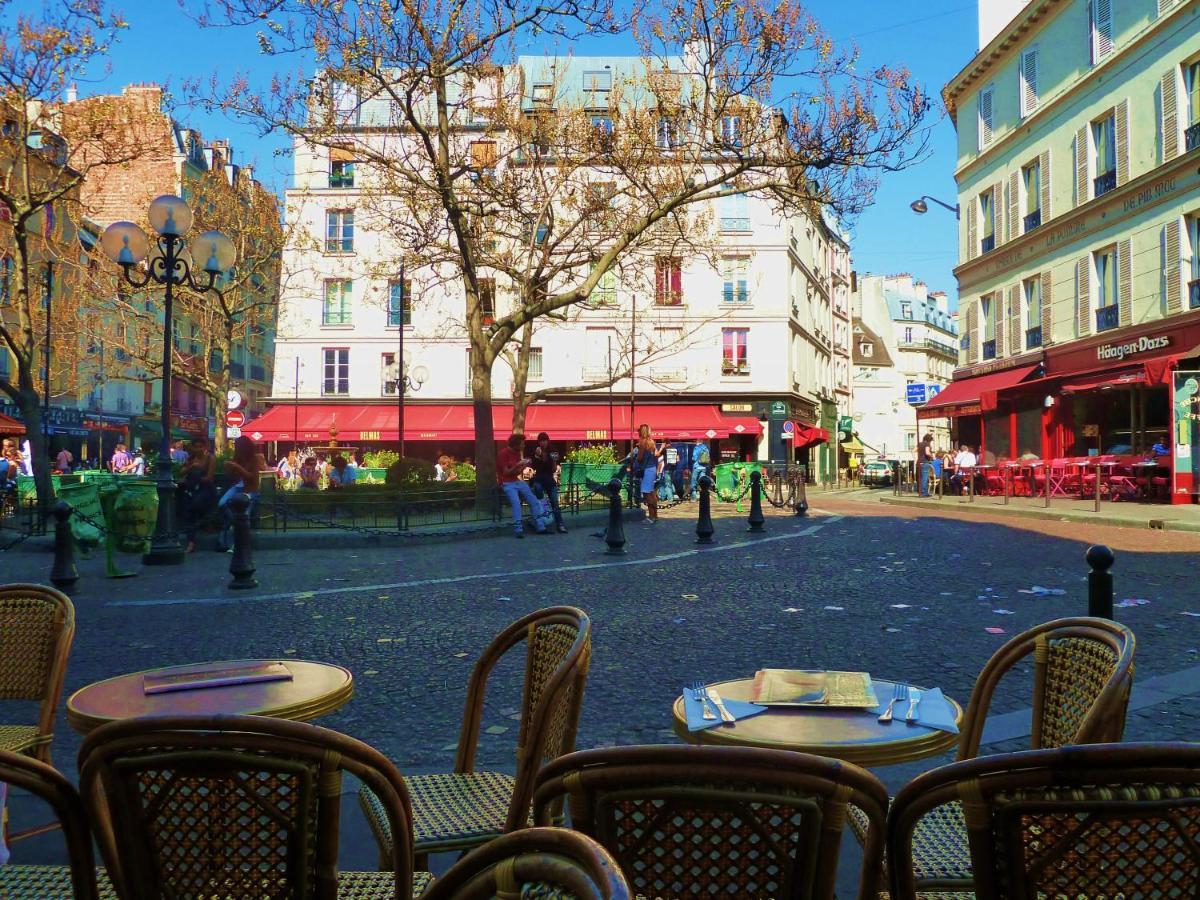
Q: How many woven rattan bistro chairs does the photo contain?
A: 8